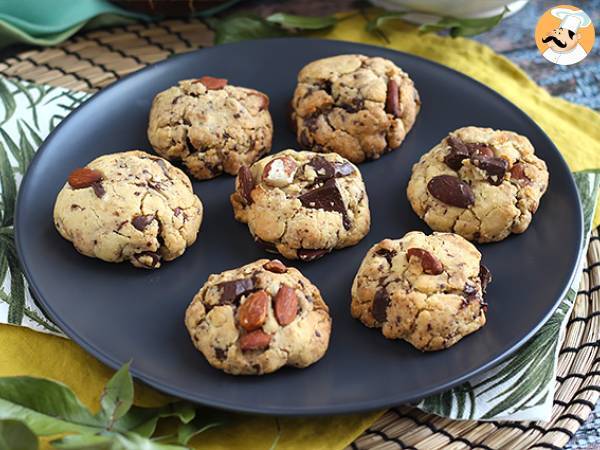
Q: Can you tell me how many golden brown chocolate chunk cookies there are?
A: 7